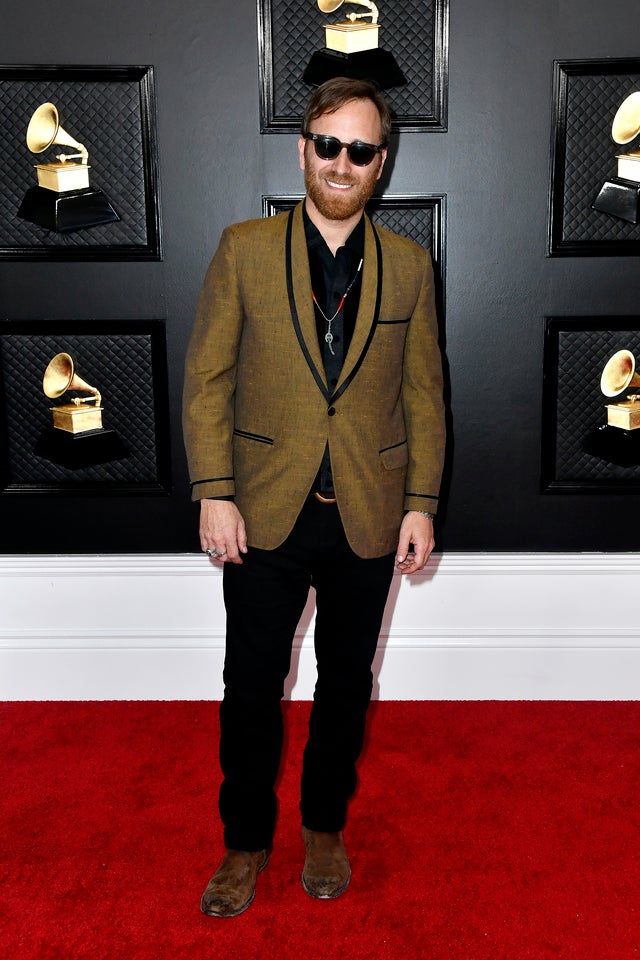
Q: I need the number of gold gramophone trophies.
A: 5